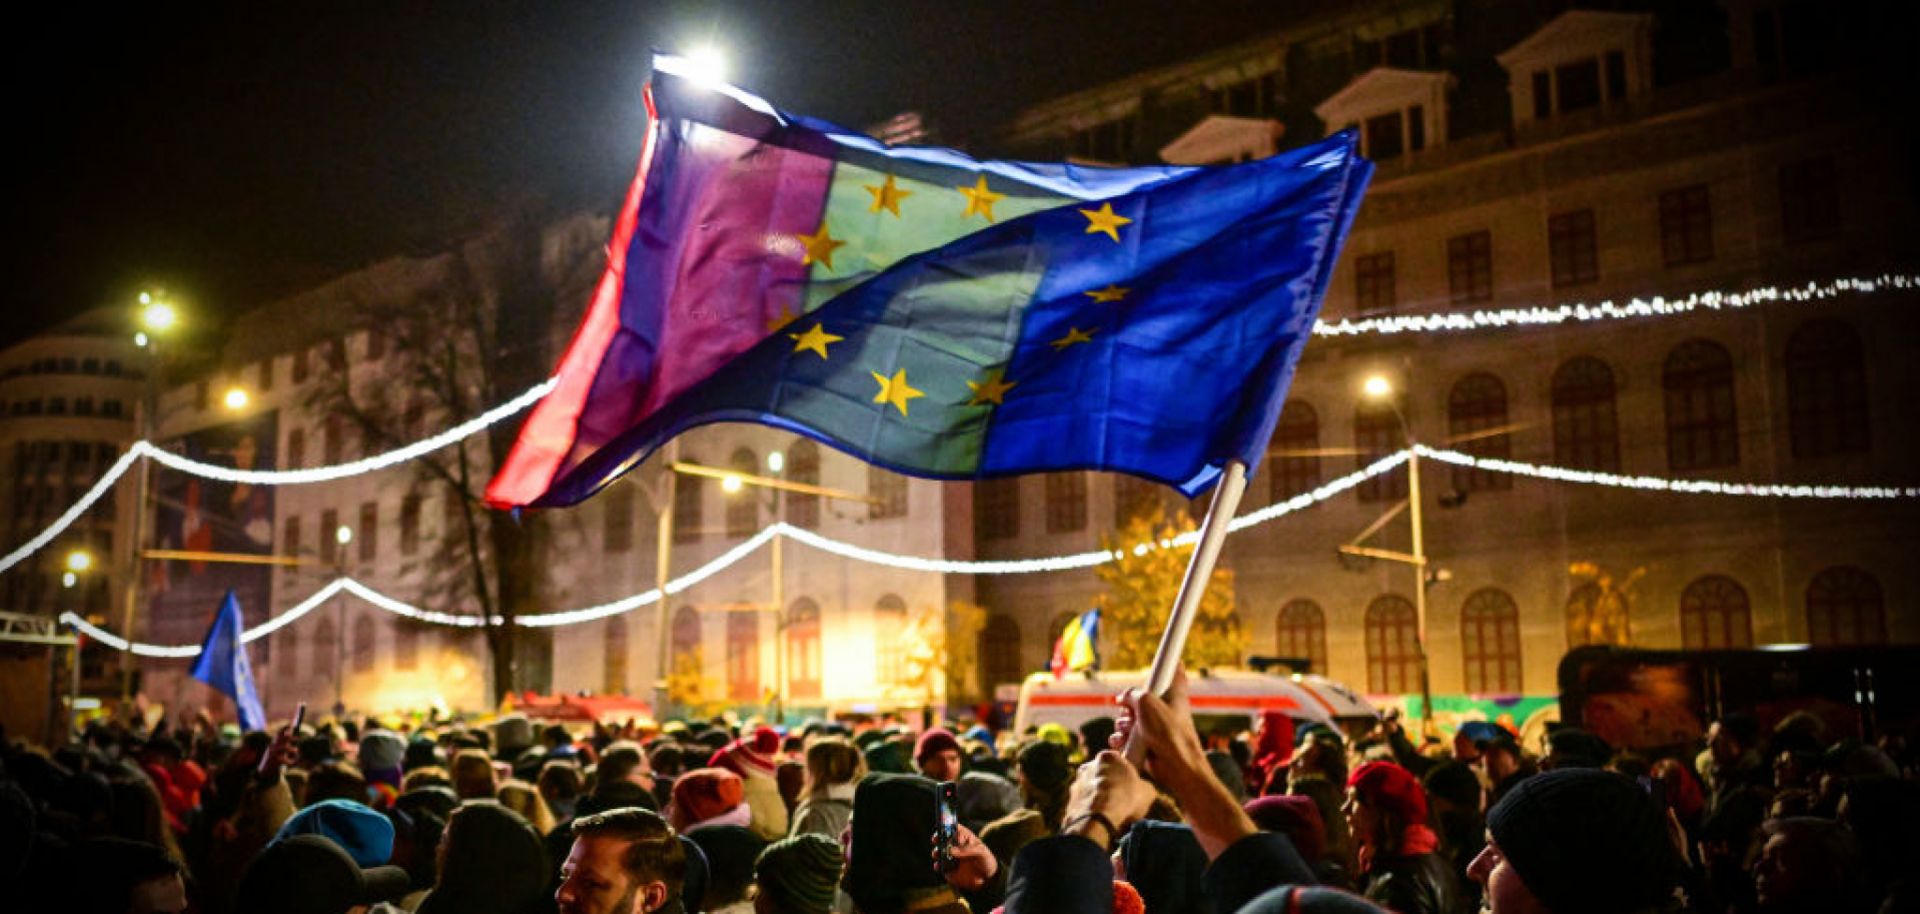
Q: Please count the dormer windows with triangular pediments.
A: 3